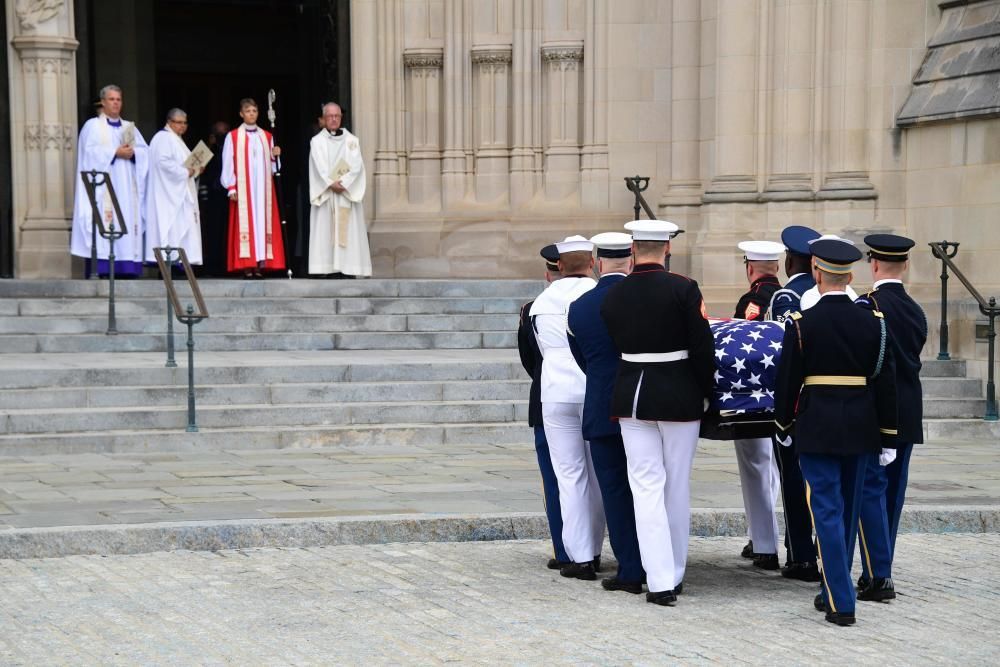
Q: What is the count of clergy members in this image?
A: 4